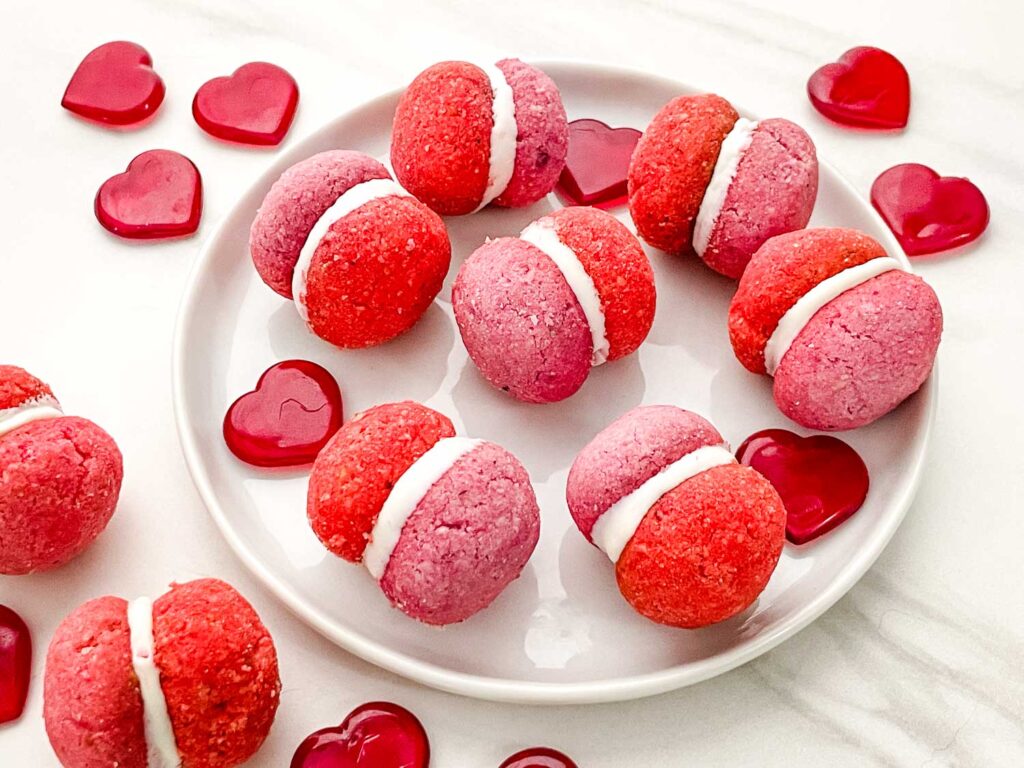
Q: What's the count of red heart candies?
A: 11